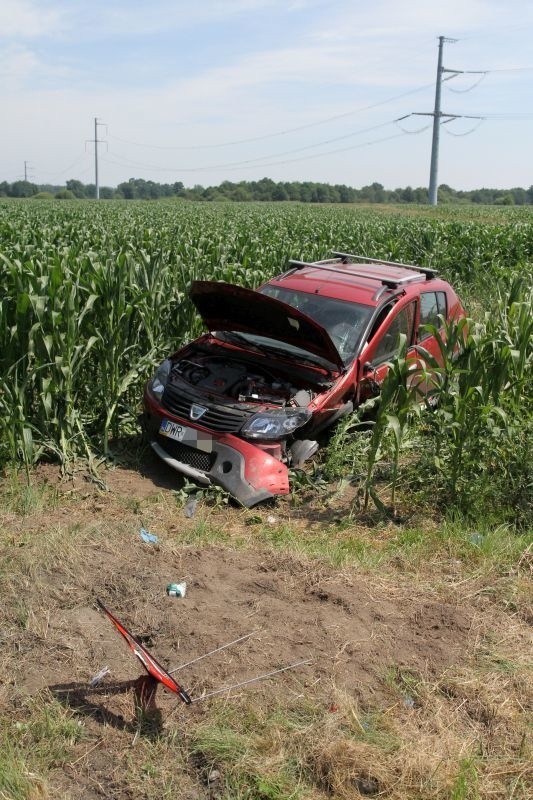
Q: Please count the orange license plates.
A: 0